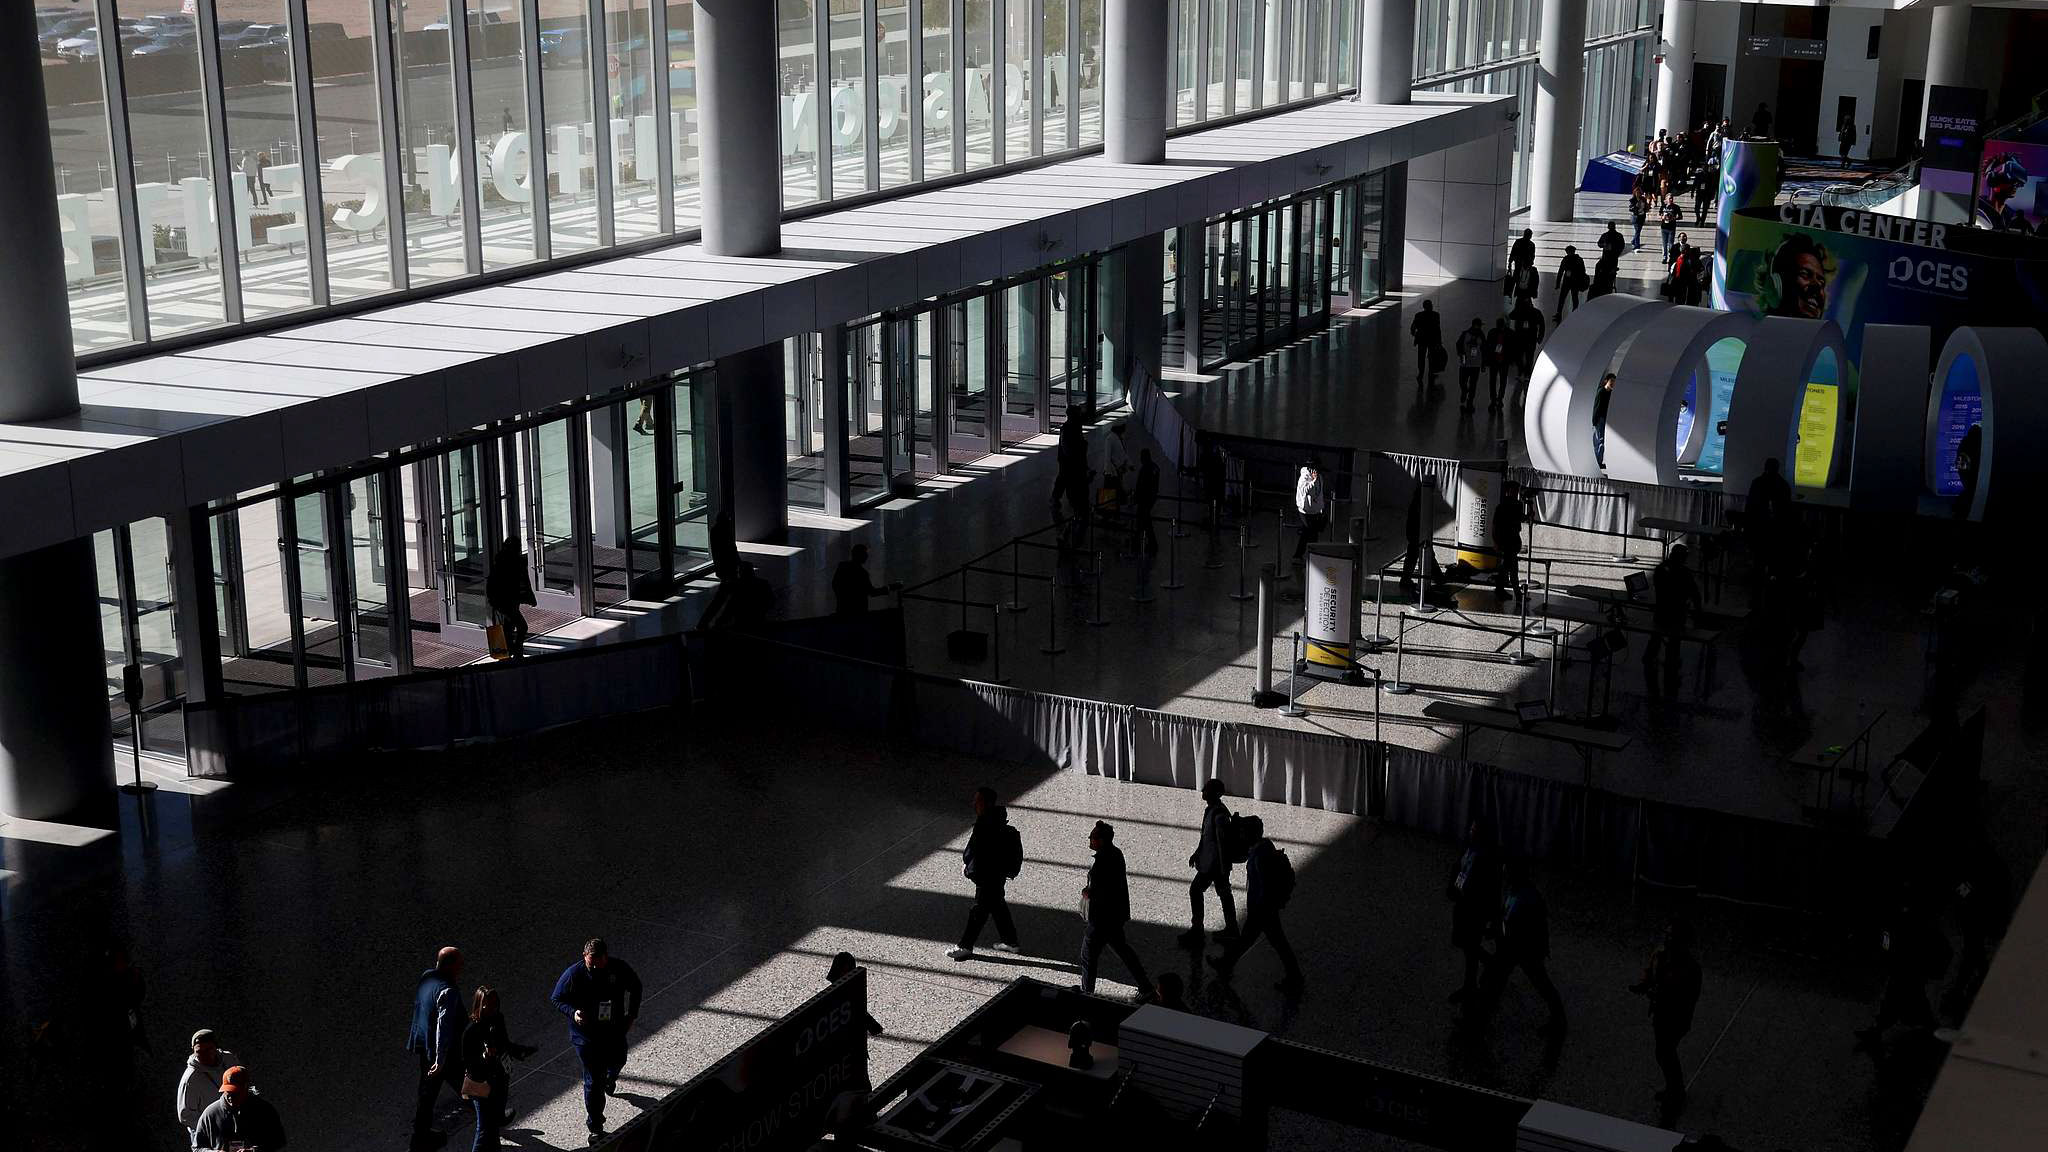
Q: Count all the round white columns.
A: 7